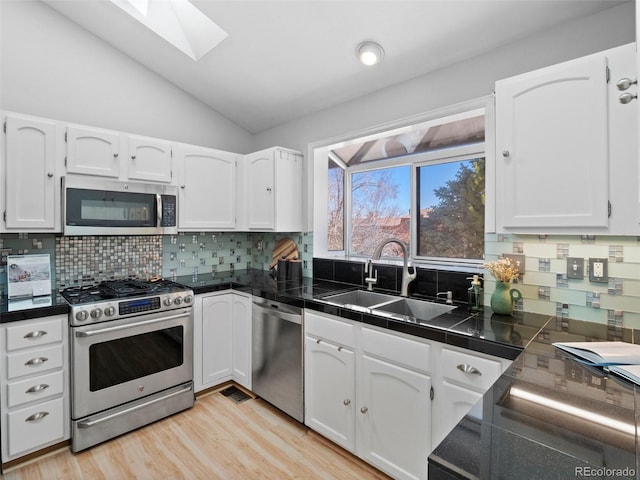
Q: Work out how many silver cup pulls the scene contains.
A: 5